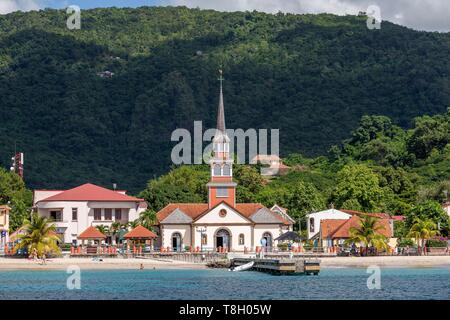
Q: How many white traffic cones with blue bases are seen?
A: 0